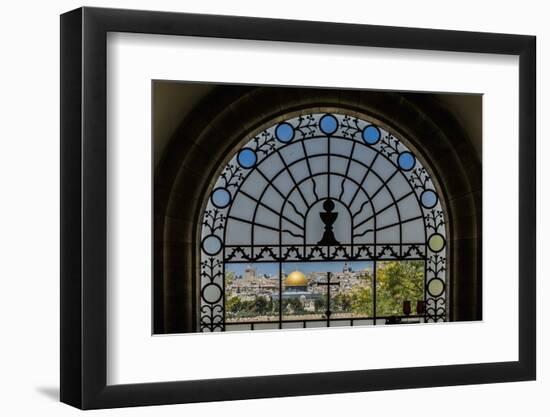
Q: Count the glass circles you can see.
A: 11